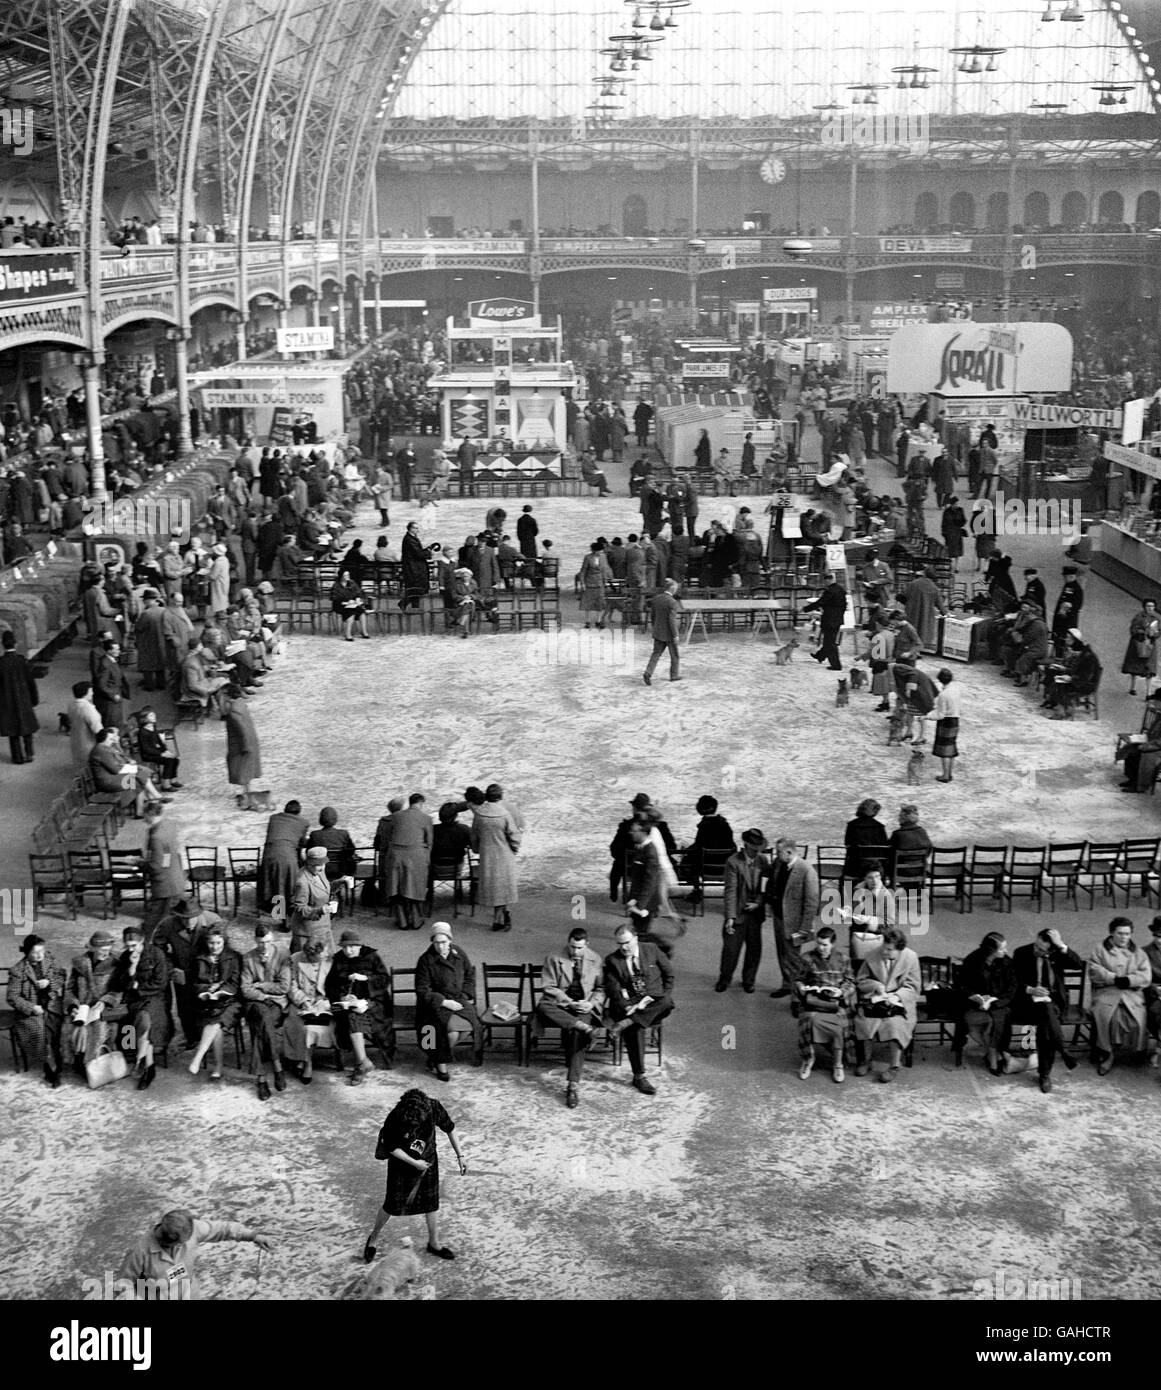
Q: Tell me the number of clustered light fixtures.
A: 12